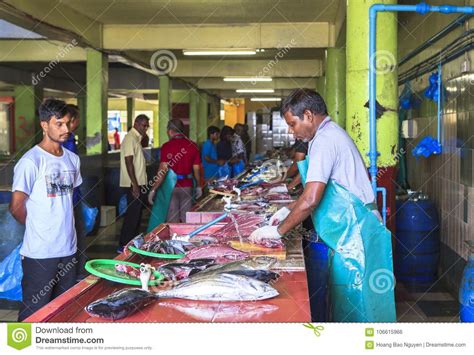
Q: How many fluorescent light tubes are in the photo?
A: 4